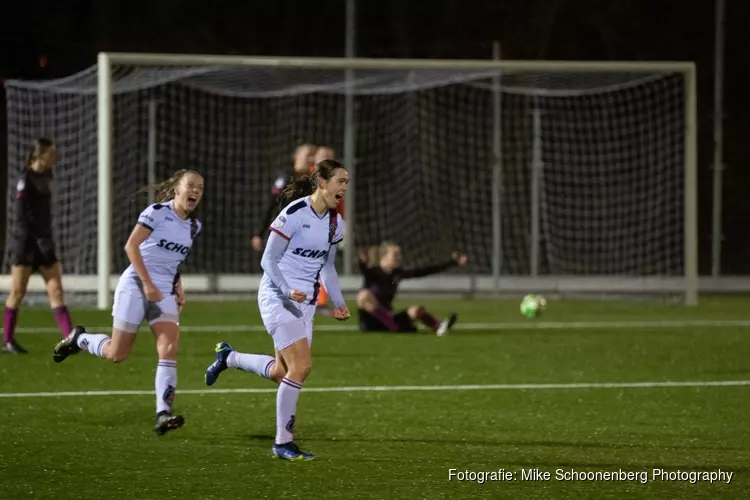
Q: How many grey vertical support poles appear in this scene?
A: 5